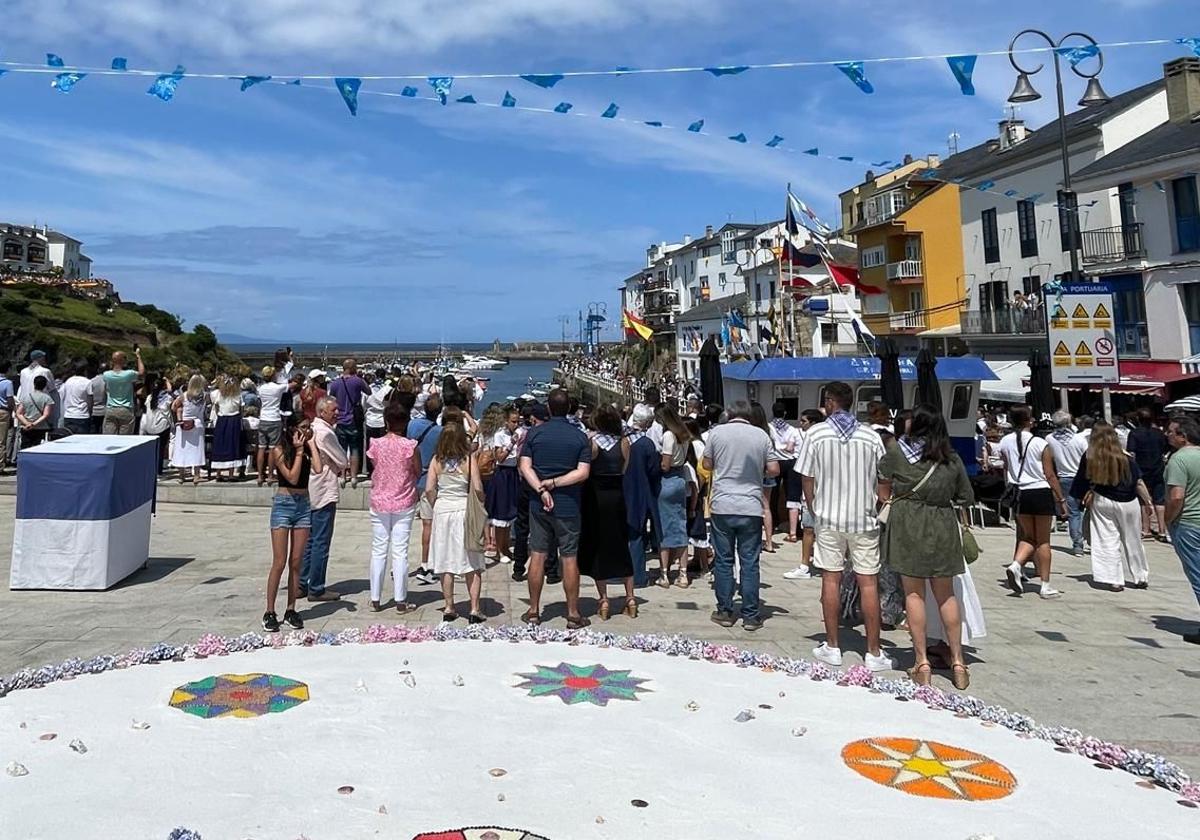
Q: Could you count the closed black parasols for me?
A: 4